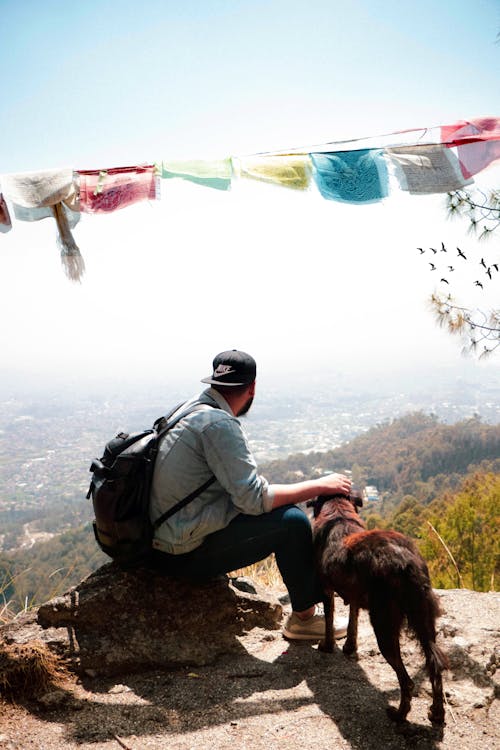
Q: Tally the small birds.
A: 11